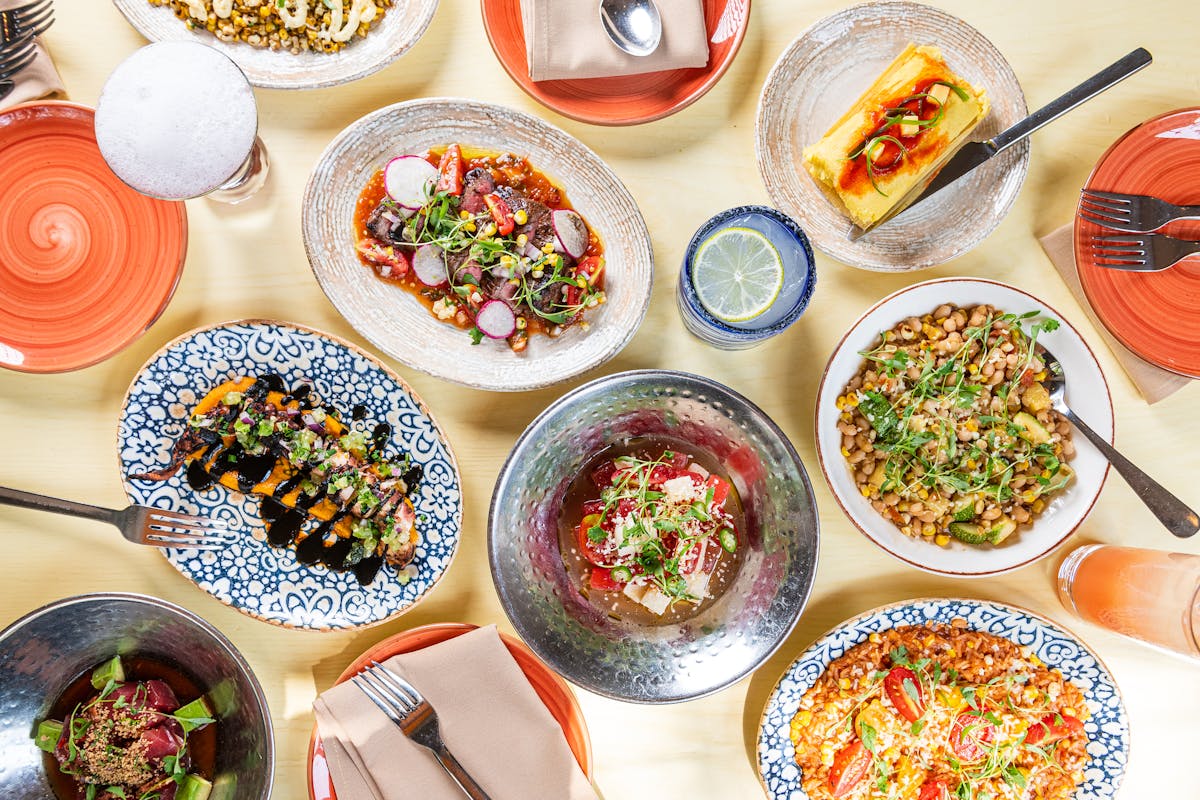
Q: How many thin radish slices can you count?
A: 4